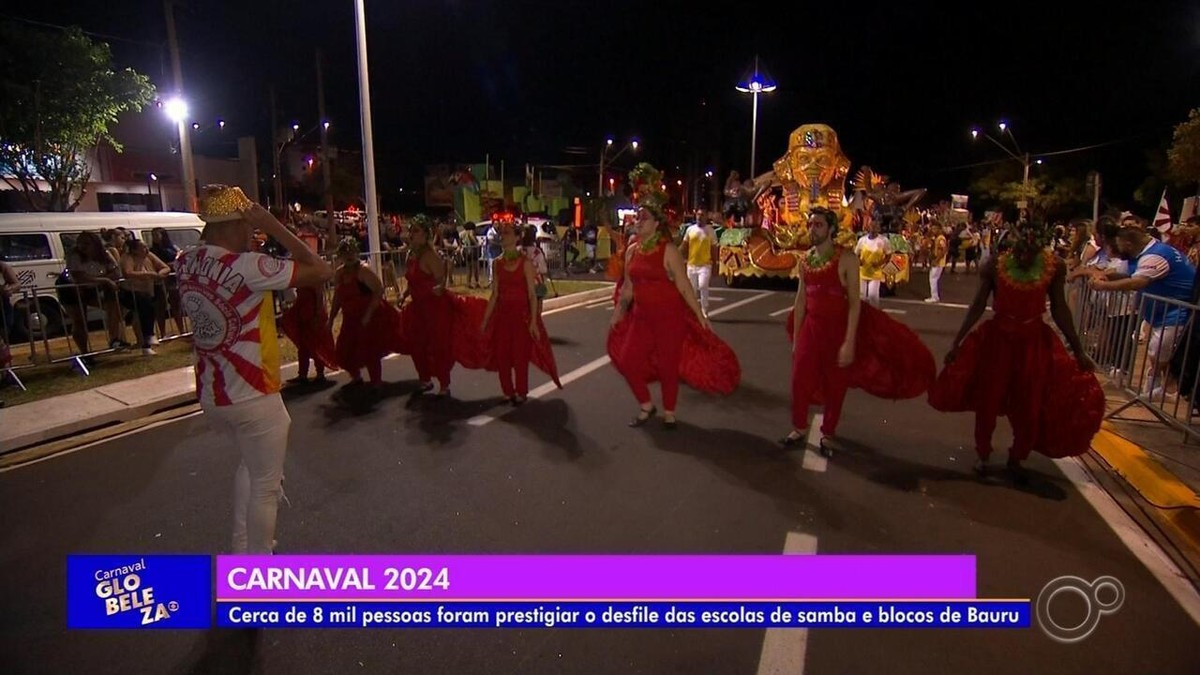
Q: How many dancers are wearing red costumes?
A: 7